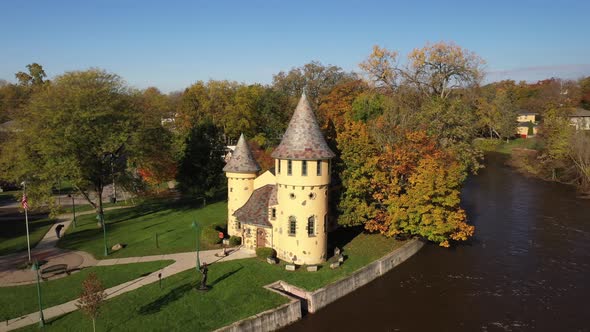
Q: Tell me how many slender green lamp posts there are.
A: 4